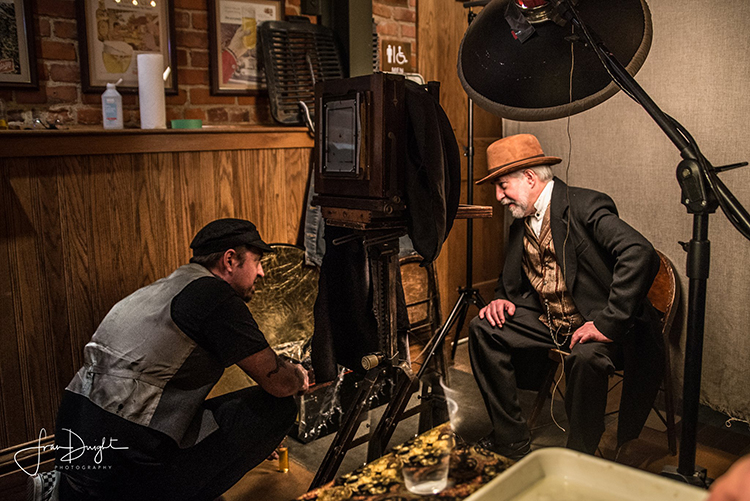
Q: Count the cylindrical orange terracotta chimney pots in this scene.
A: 0